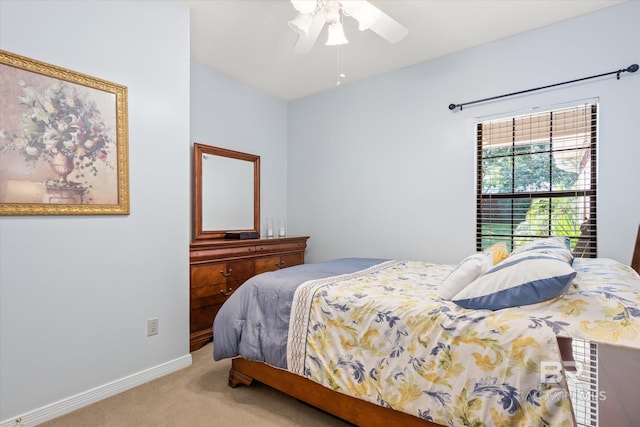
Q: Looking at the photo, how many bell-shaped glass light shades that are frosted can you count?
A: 4